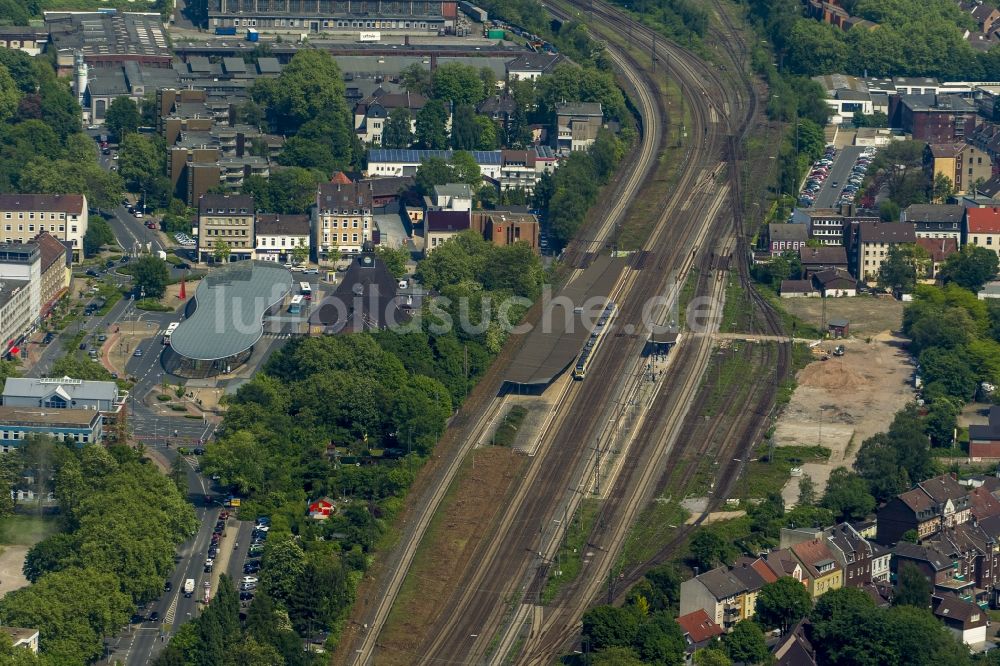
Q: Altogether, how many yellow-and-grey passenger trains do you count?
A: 1